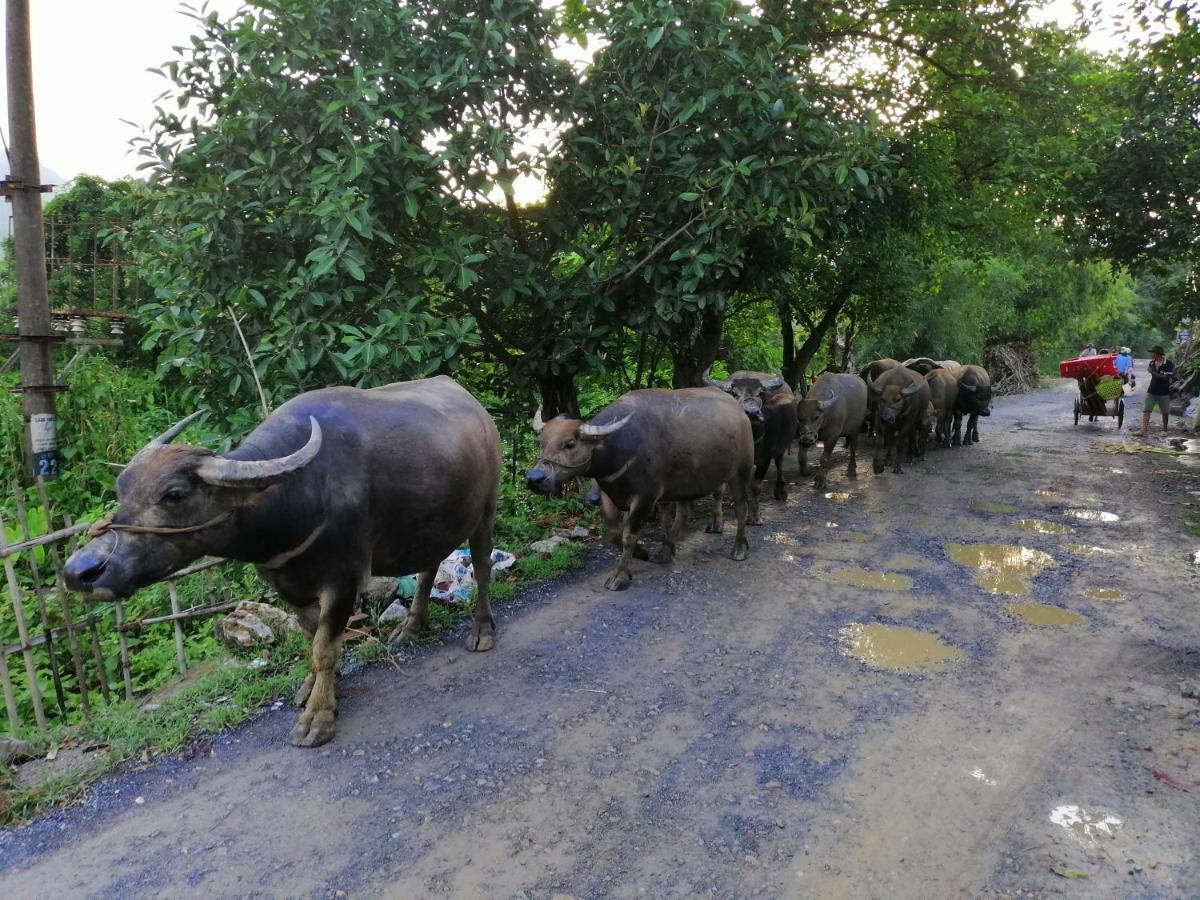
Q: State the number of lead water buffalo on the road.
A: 1